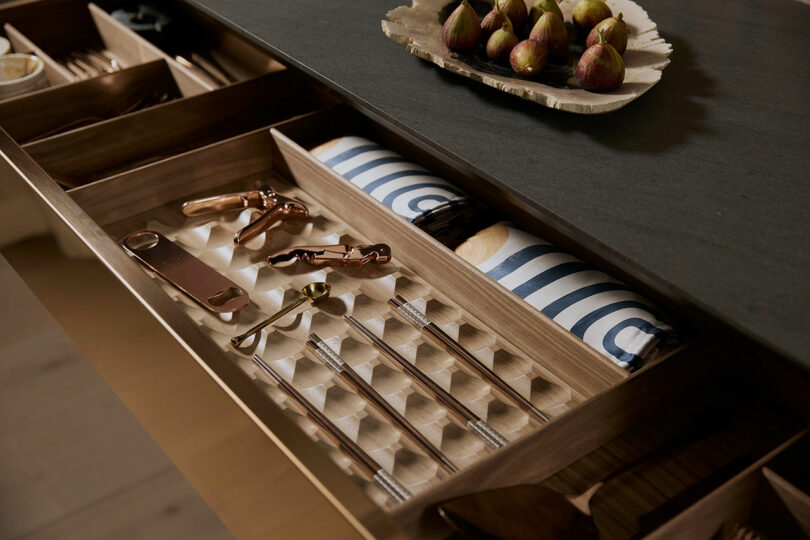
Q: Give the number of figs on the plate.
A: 10